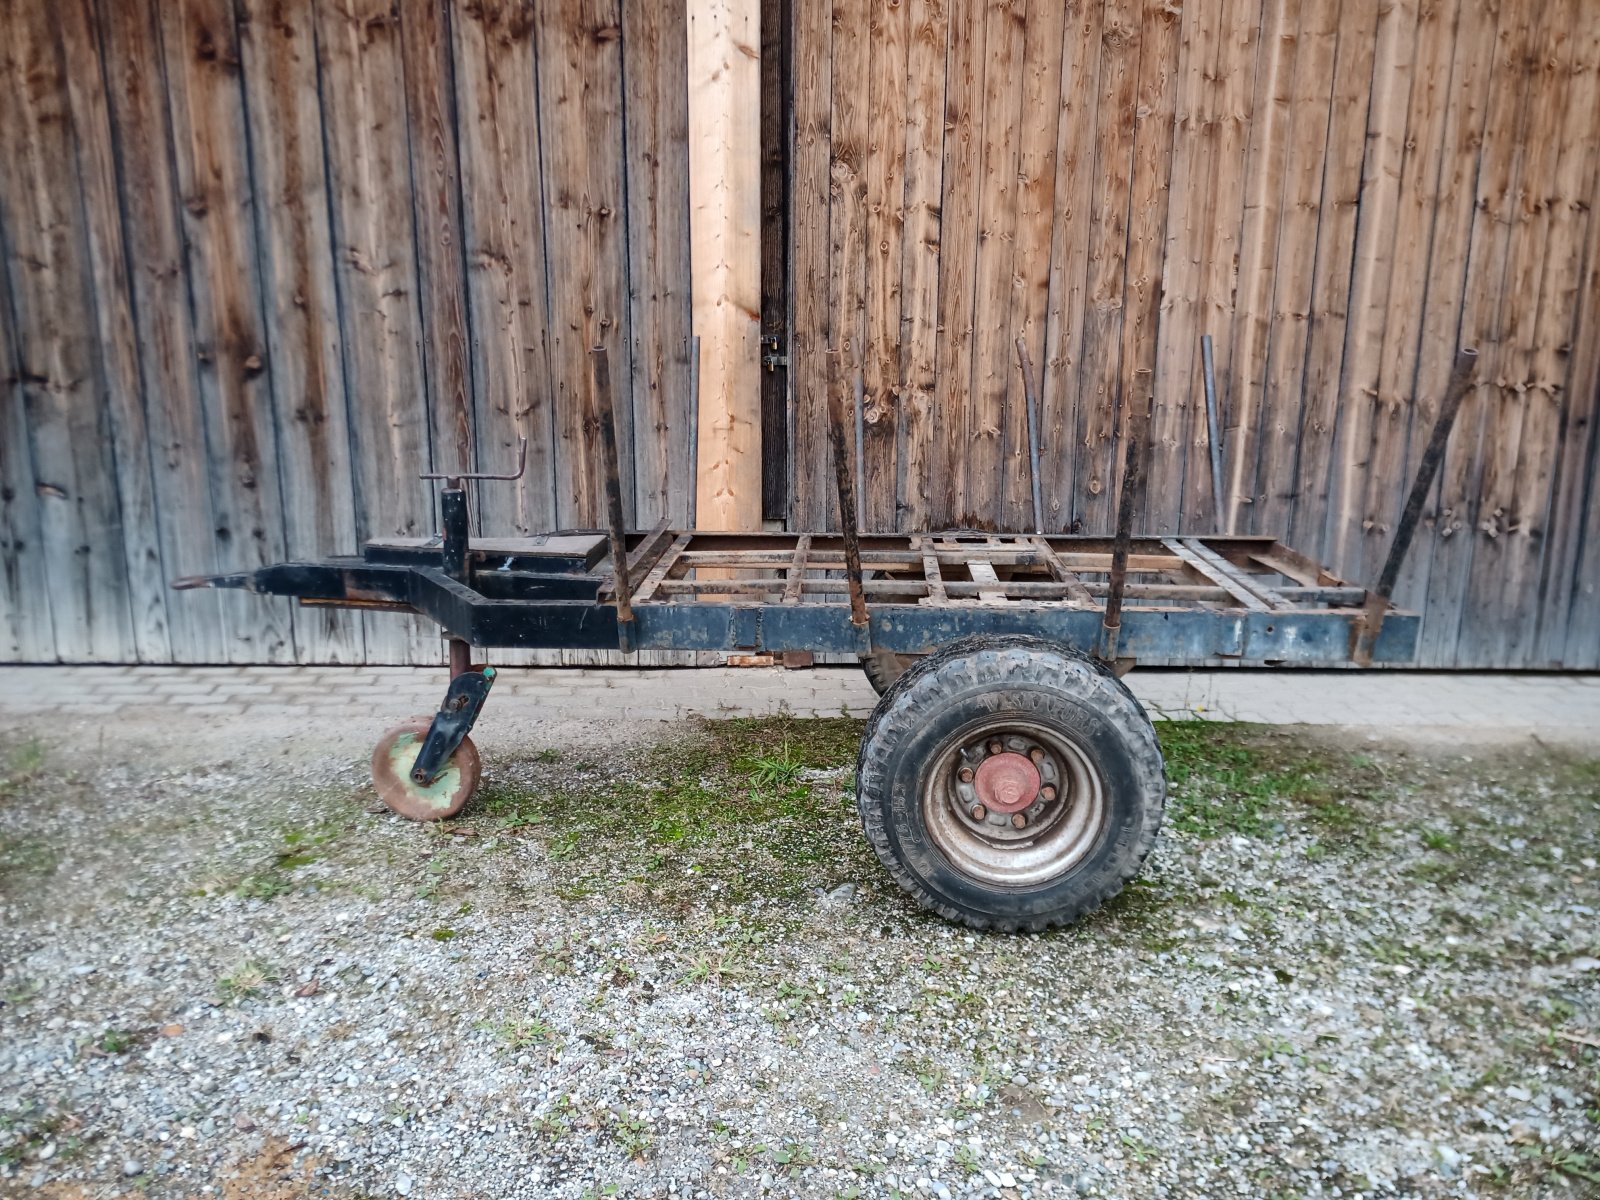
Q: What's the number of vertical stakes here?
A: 8